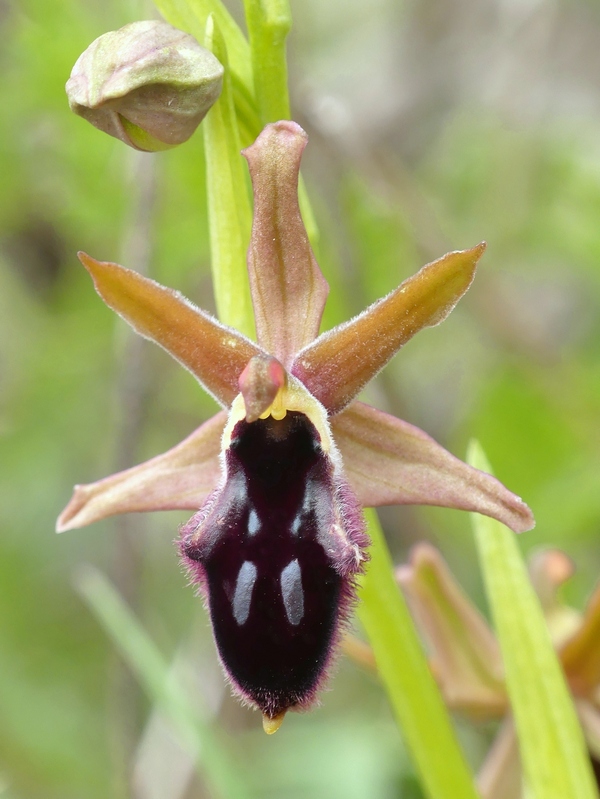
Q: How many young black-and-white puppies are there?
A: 0